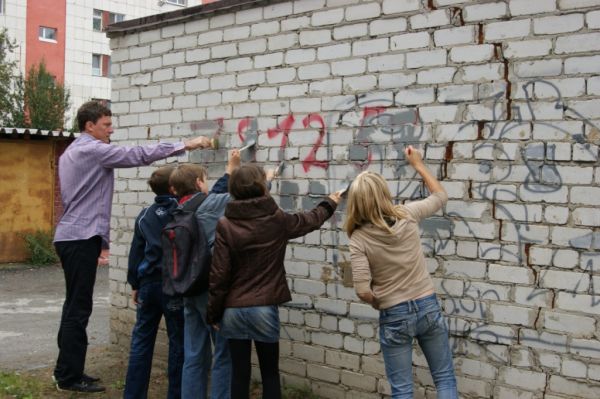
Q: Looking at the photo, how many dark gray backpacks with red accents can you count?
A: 1